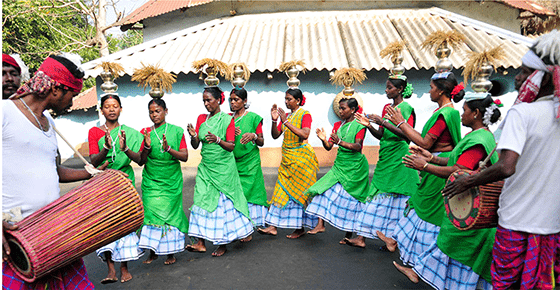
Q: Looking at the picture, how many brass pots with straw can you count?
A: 9